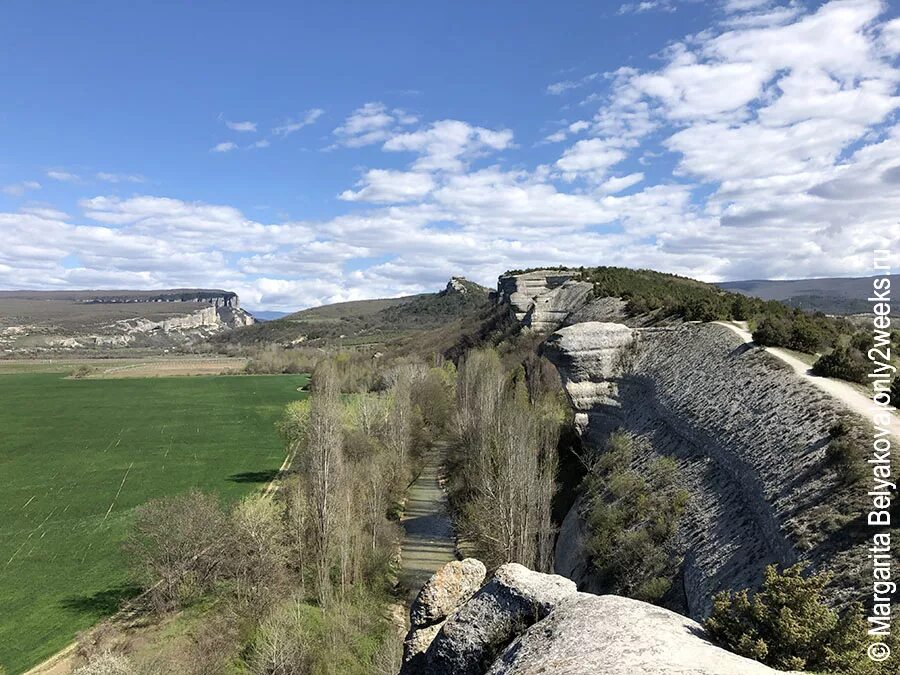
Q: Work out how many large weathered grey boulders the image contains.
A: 3